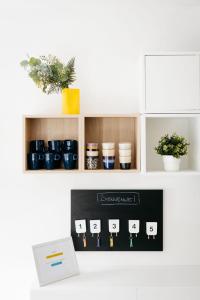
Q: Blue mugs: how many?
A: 6